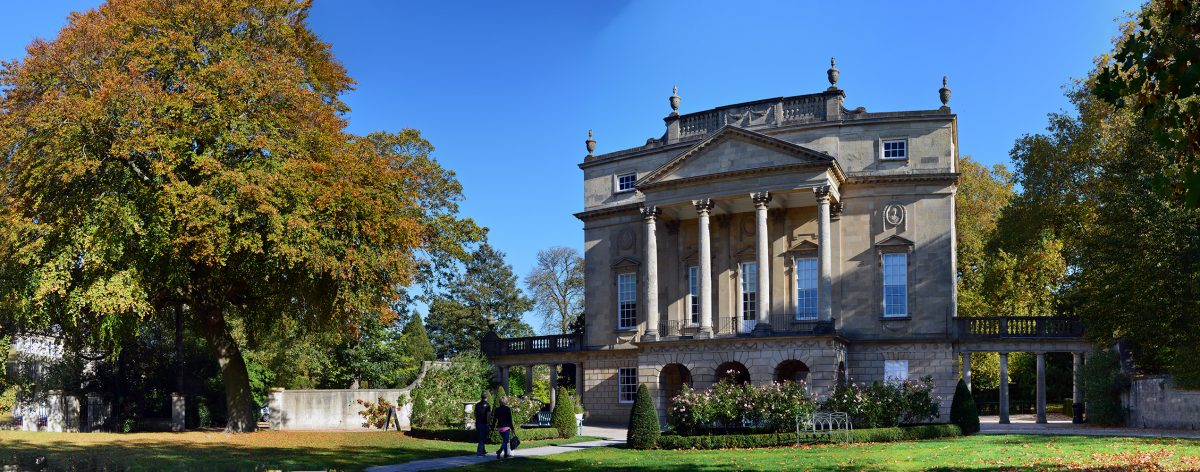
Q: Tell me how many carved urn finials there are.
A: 4